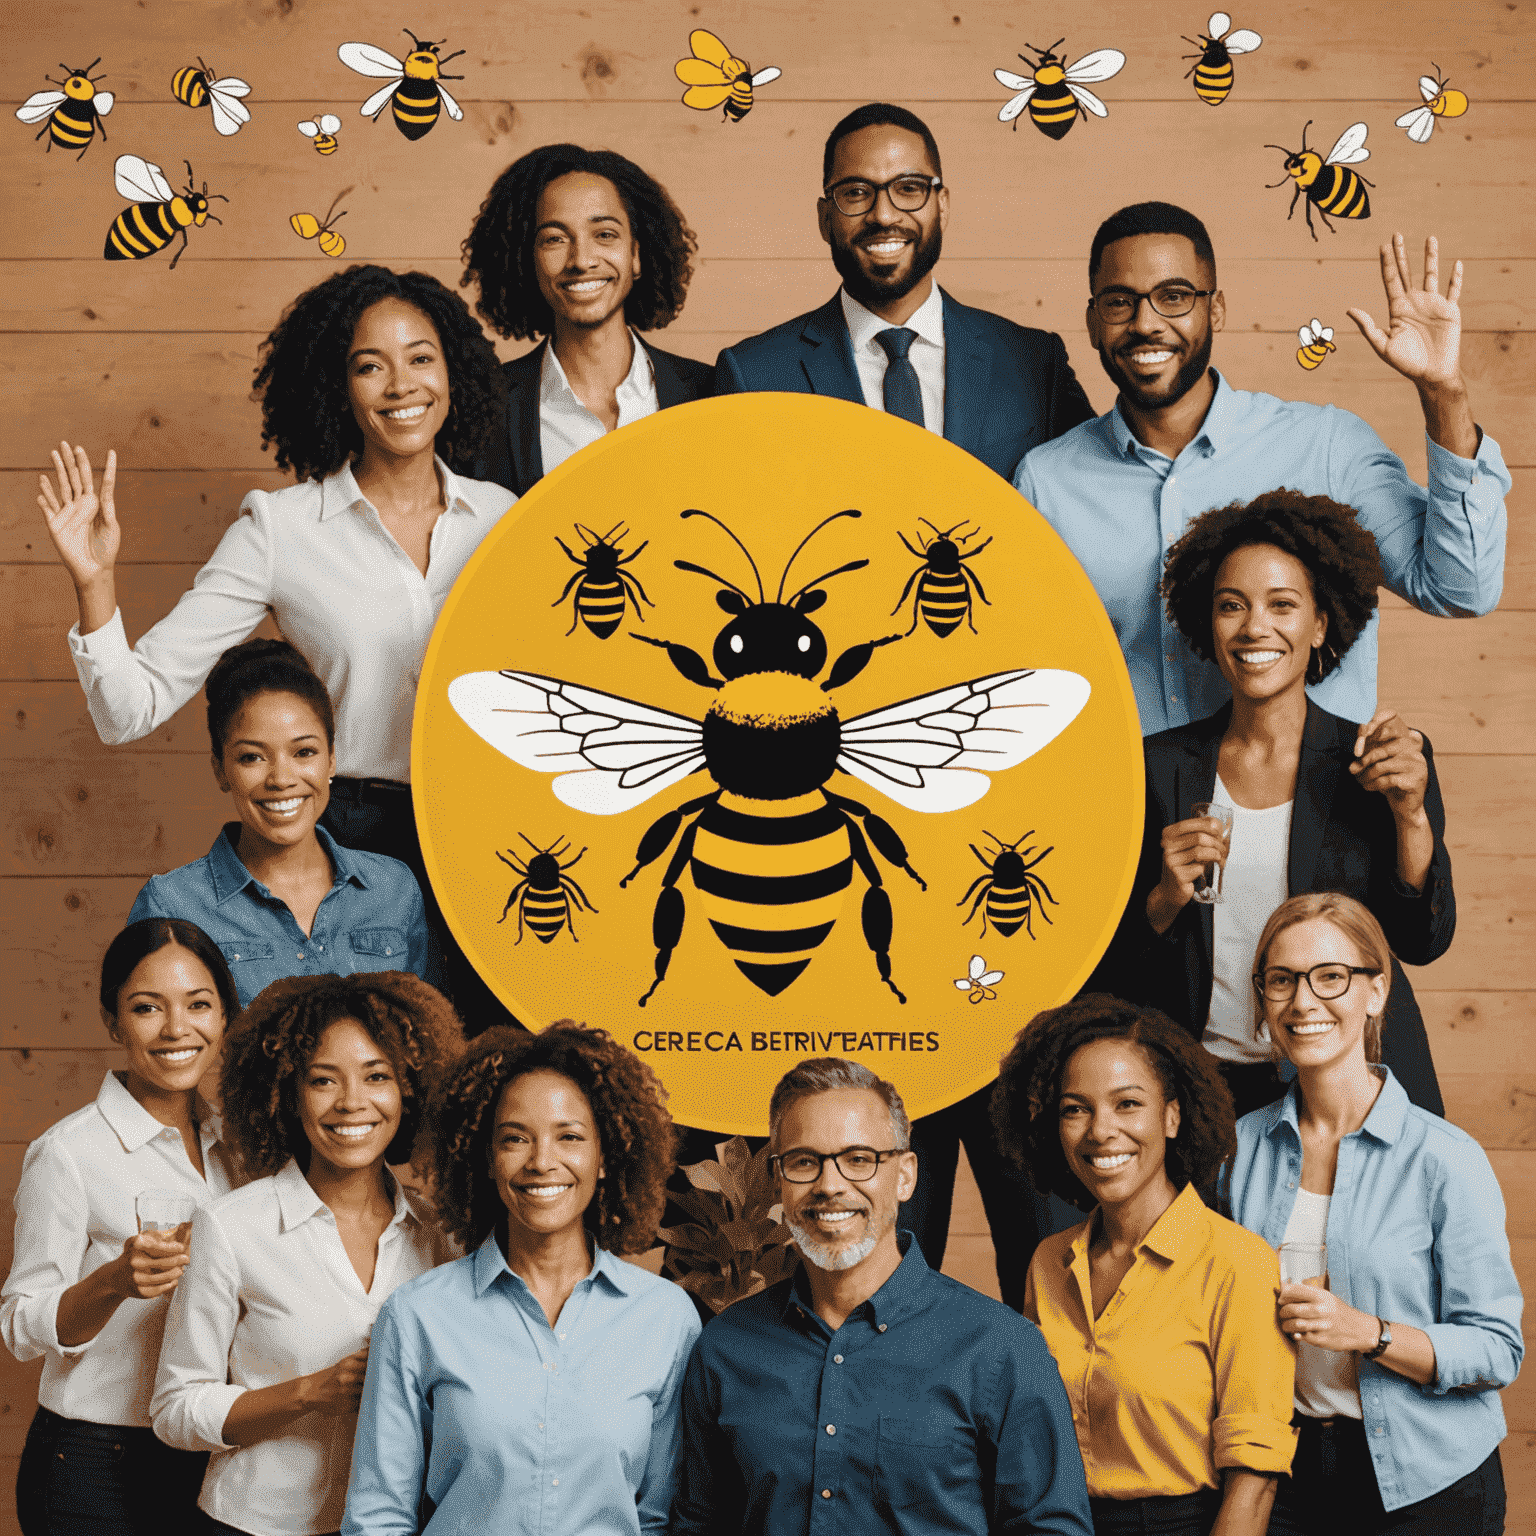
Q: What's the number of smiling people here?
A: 12